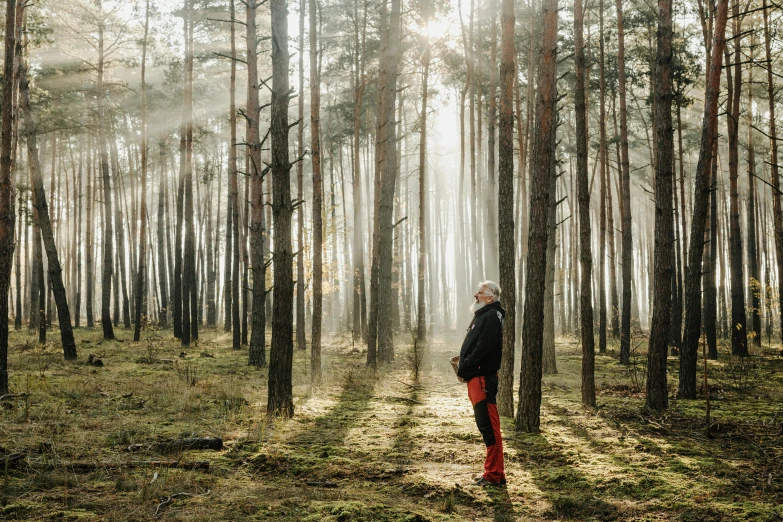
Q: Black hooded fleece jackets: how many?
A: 1